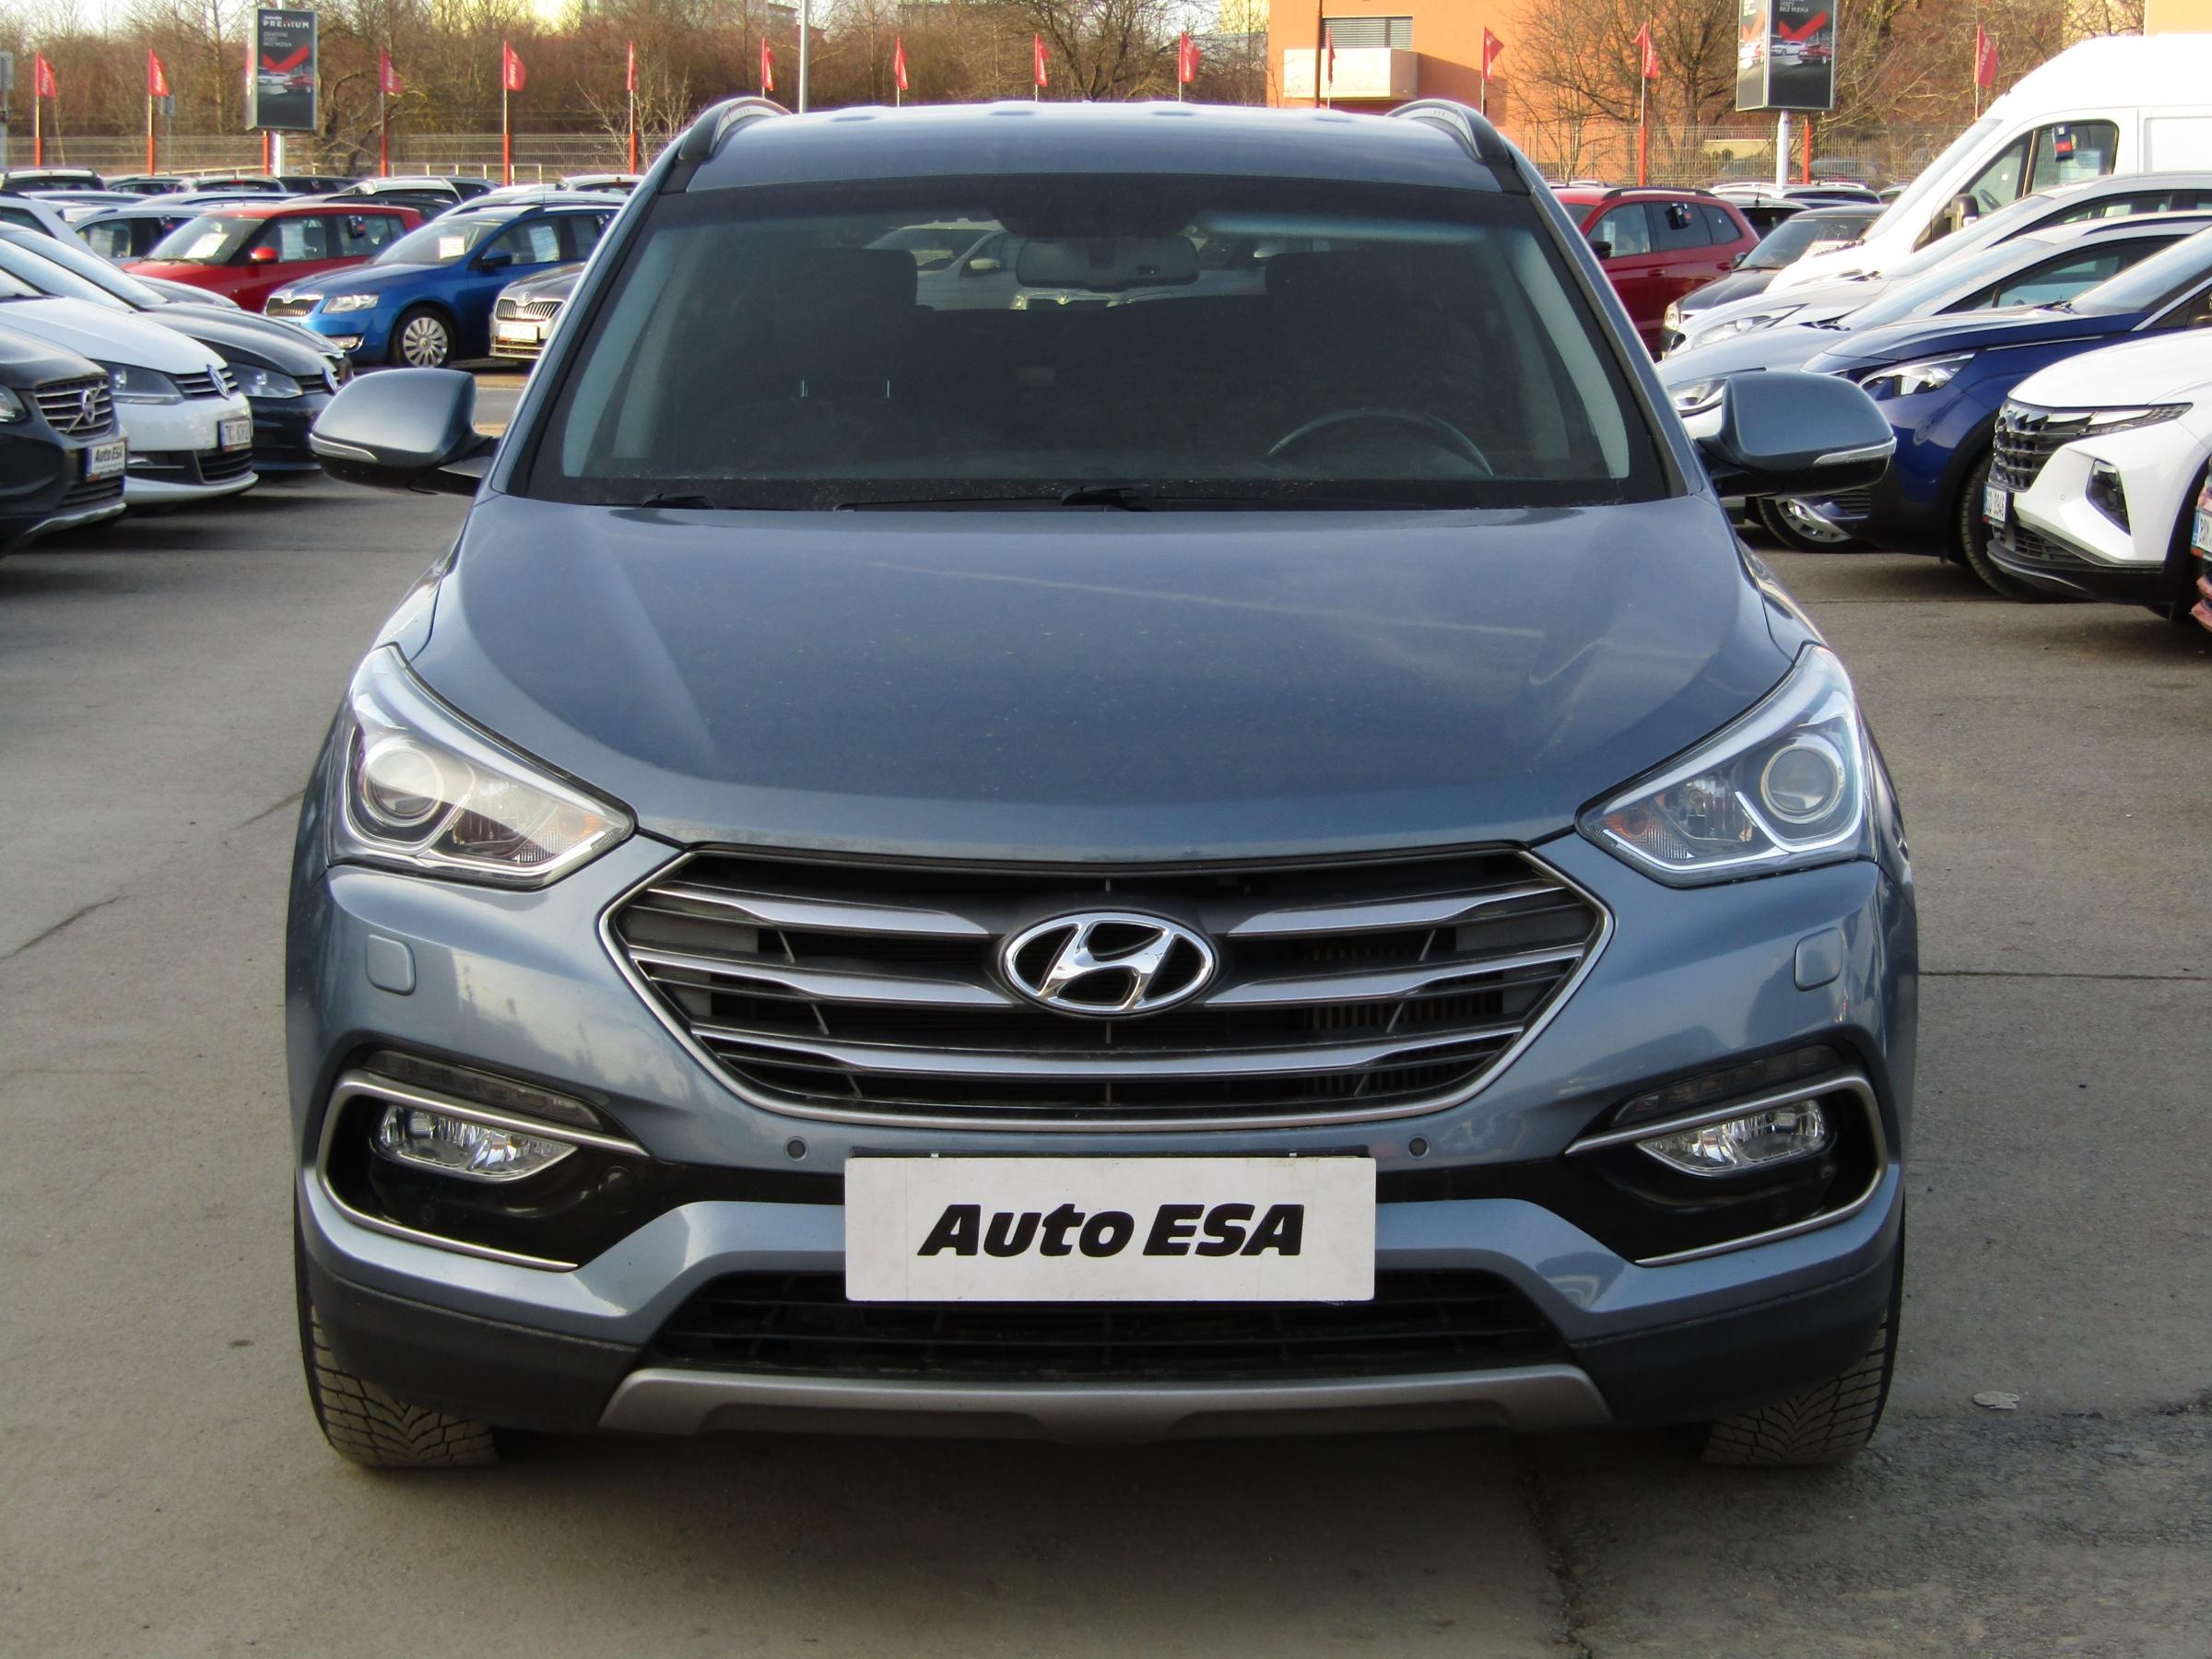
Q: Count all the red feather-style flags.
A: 13